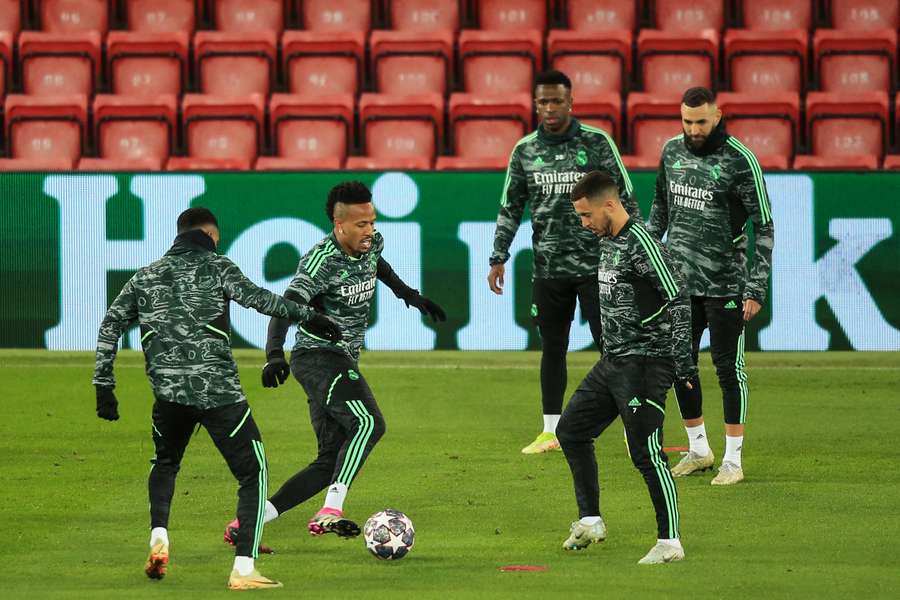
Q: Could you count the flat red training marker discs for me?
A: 2